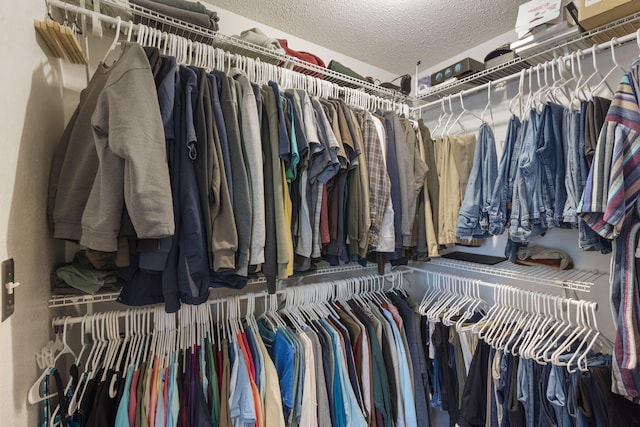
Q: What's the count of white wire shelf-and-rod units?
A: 4